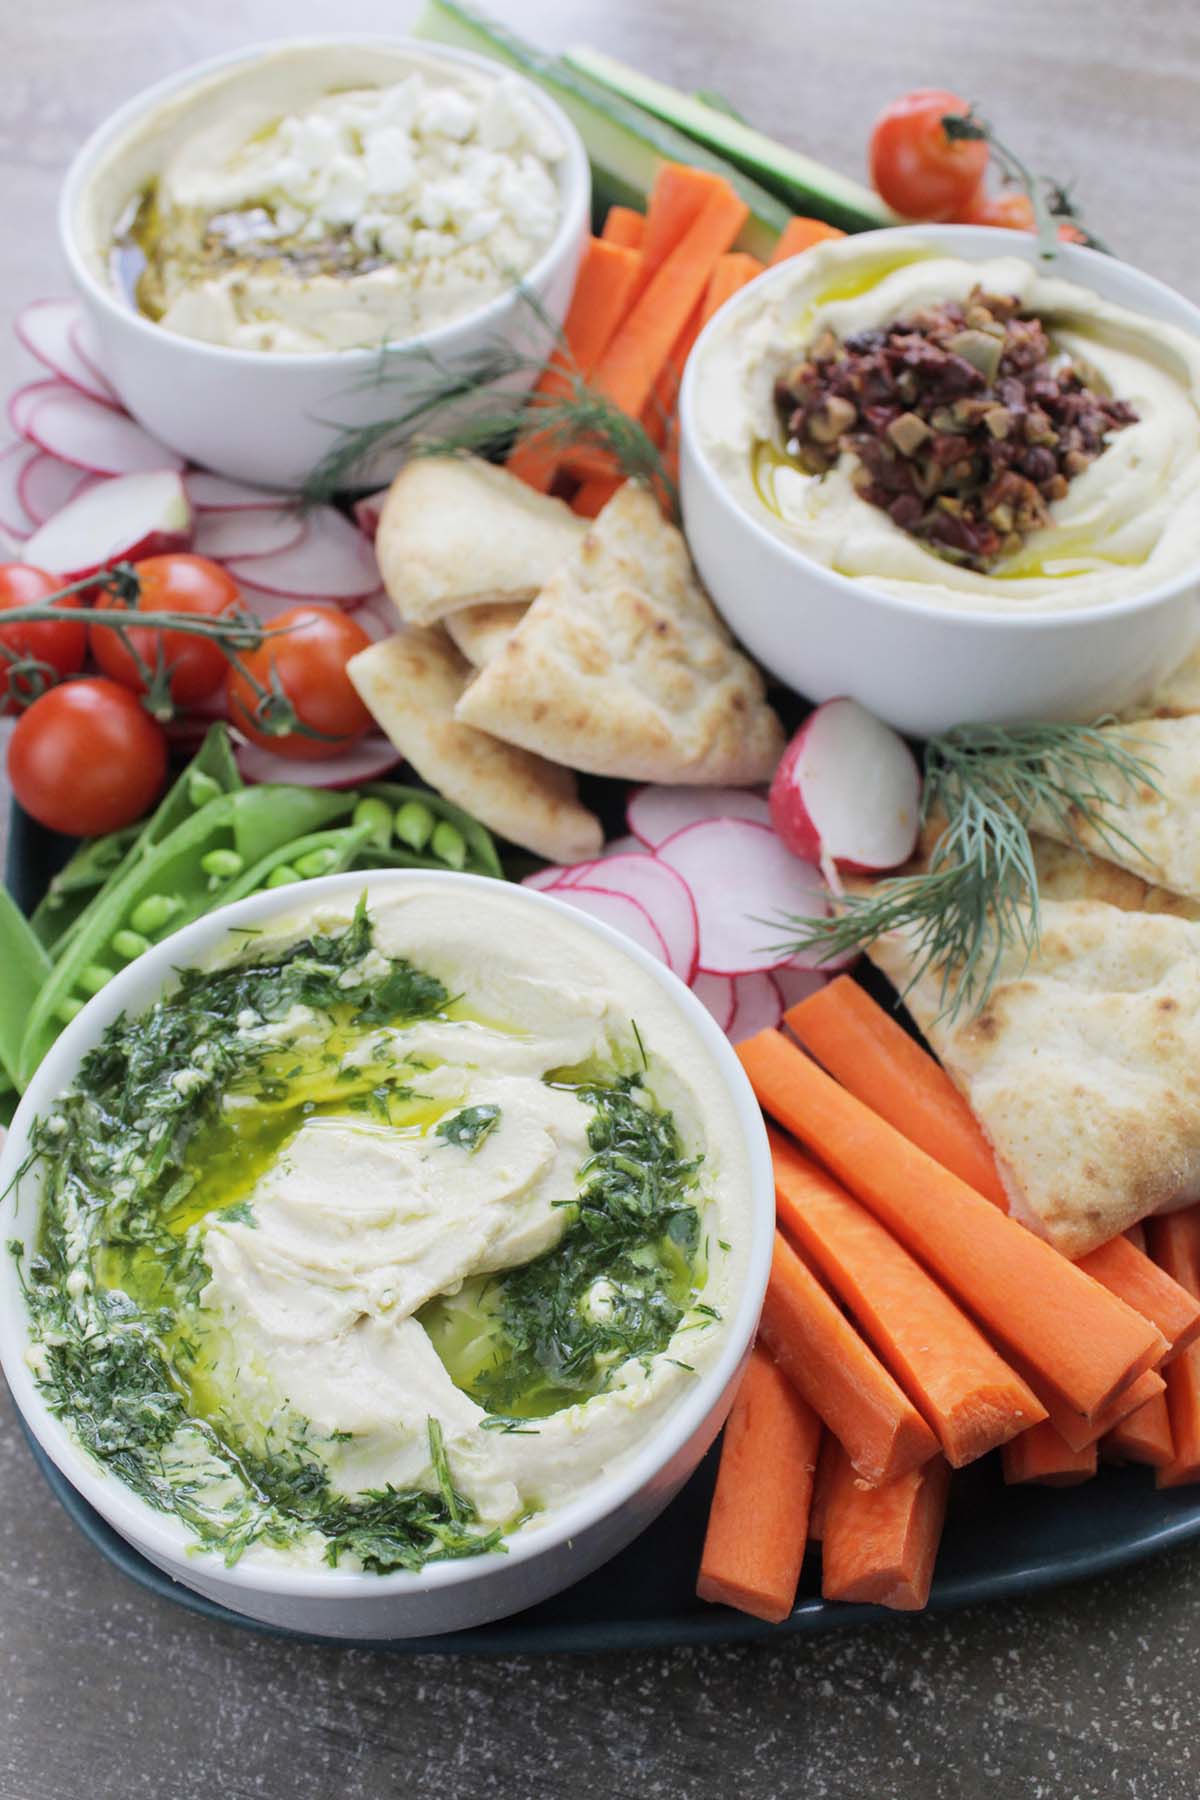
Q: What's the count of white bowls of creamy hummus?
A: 3